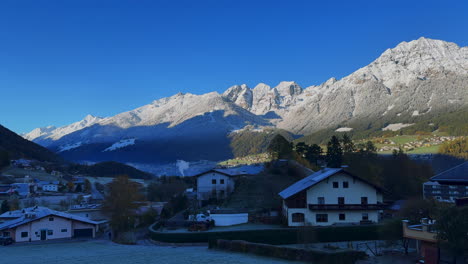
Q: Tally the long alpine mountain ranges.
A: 1